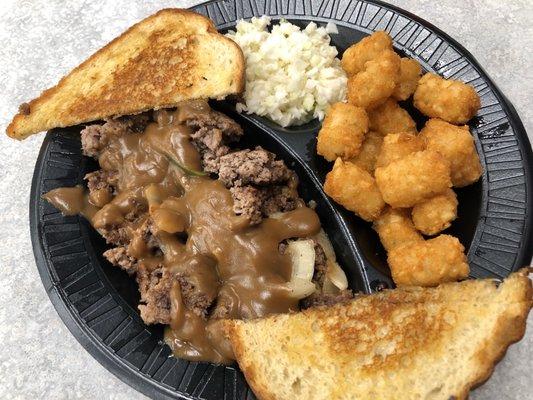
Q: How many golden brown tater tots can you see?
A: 14